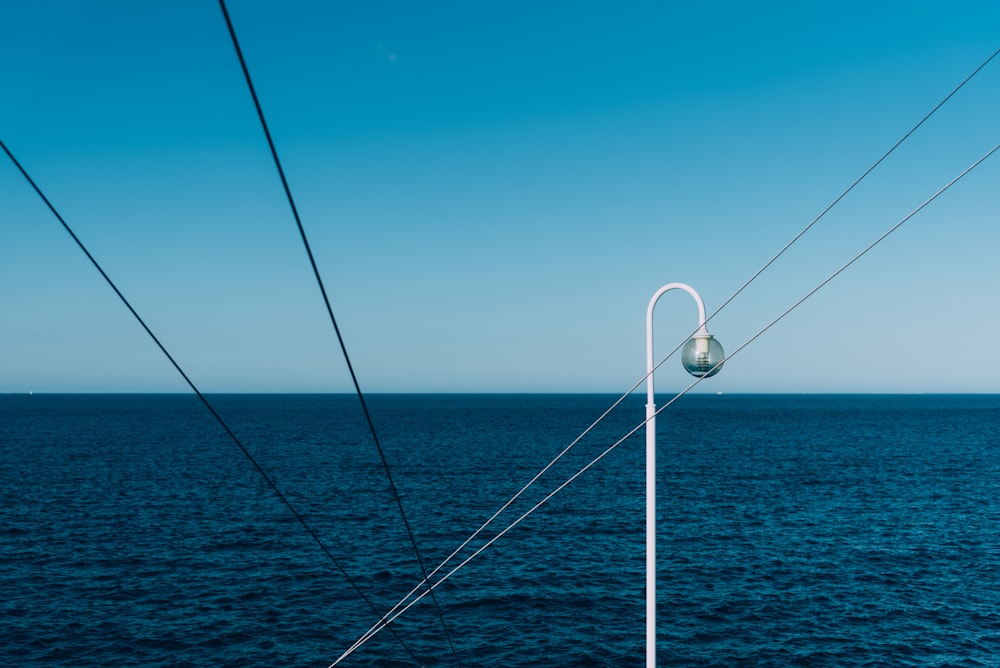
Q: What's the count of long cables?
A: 4